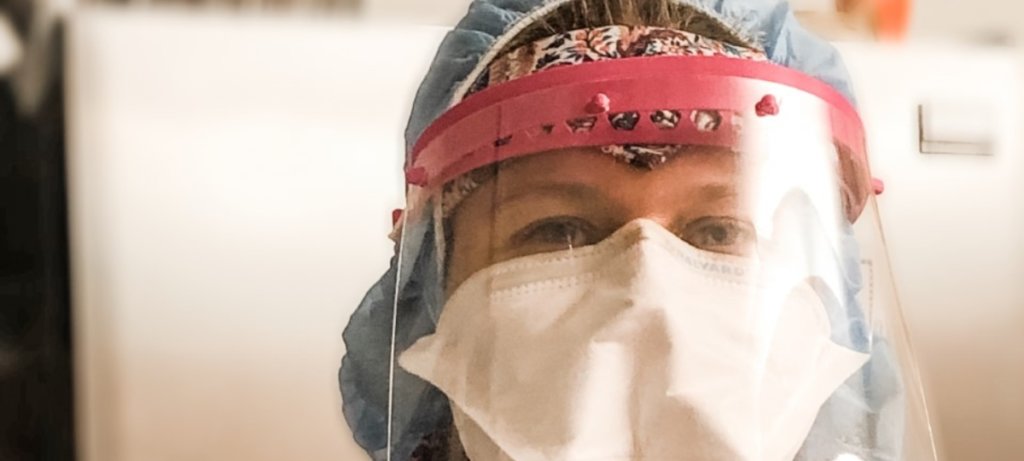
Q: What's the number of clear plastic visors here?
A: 1